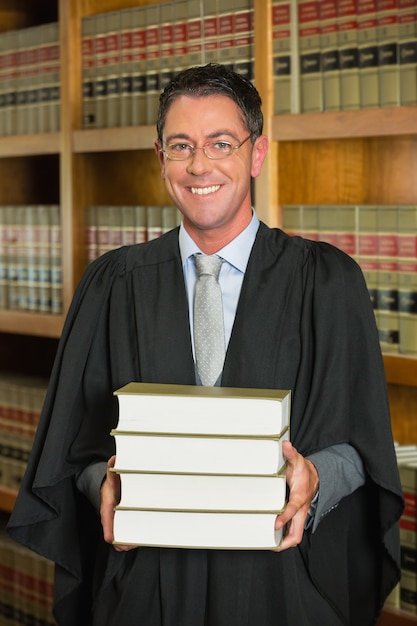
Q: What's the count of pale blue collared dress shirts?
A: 1